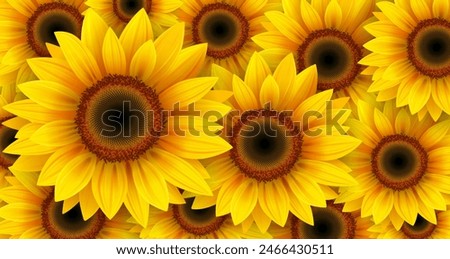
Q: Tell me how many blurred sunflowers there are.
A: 0